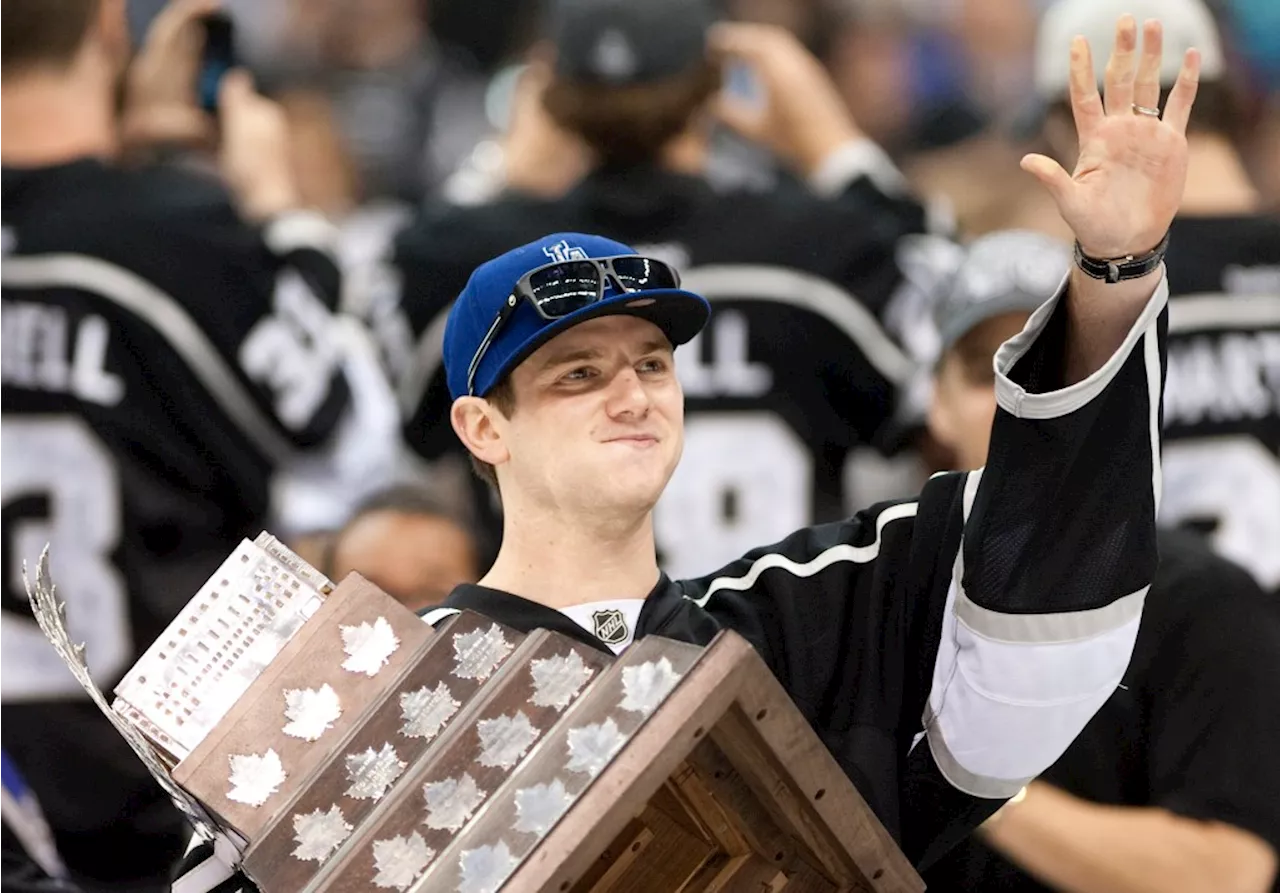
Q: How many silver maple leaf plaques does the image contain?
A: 15